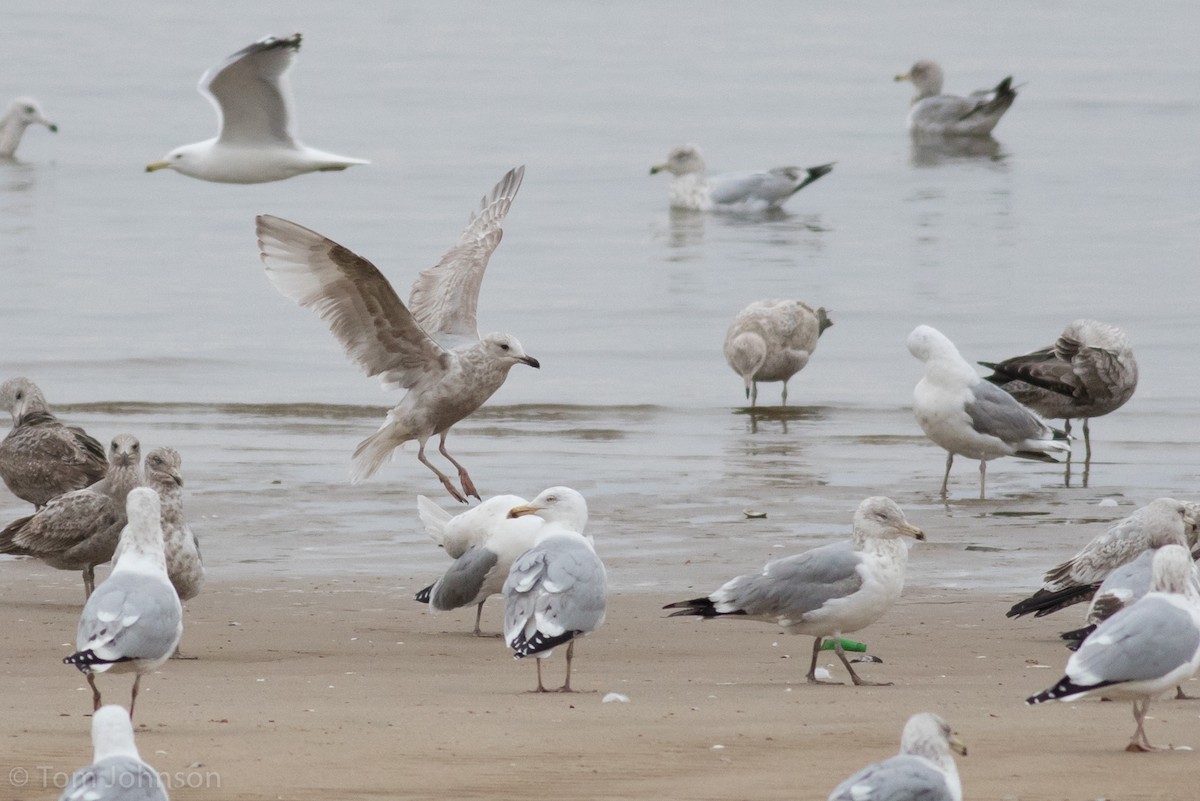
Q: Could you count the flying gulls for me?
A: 2